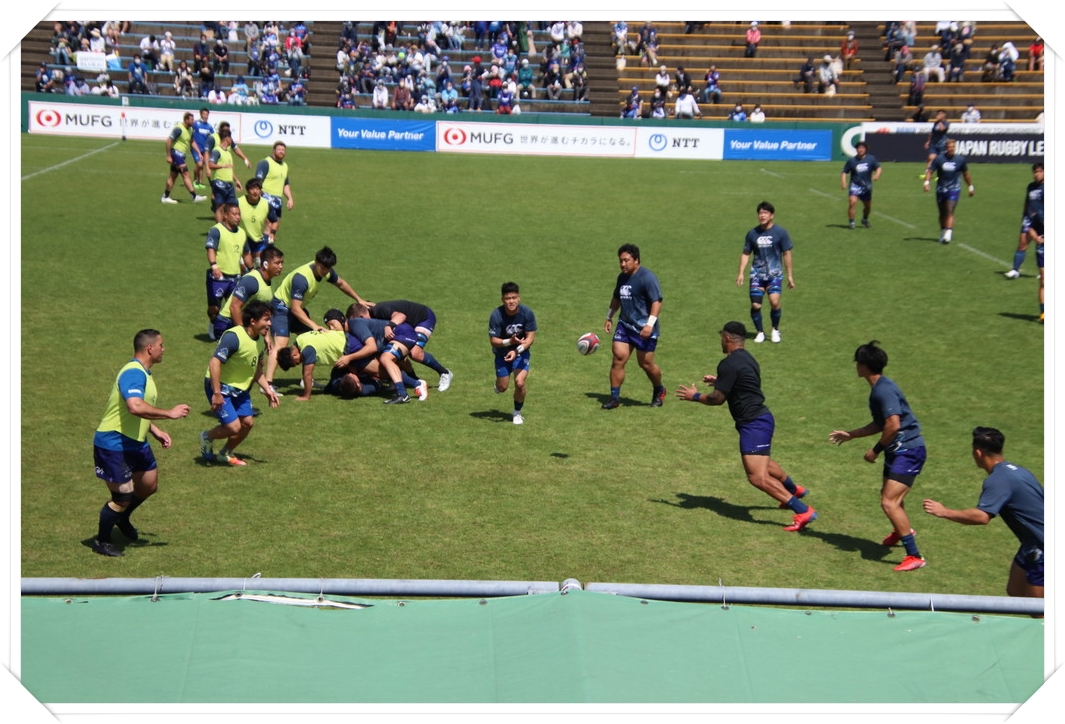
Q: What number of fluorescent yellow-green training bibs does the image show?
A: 11